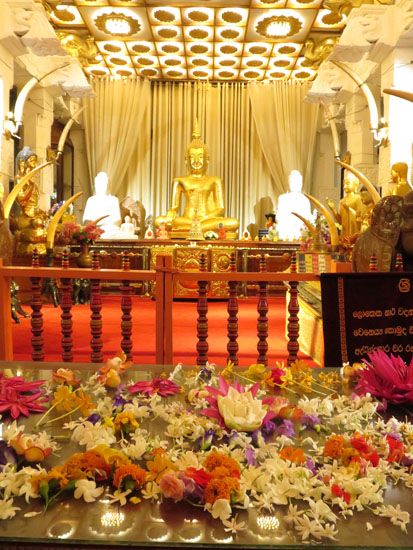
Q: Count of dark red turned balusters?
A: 8